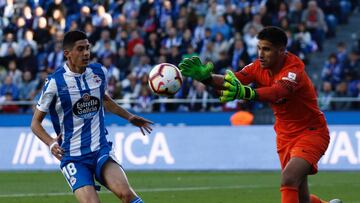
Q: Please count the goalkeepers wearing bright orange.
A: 1